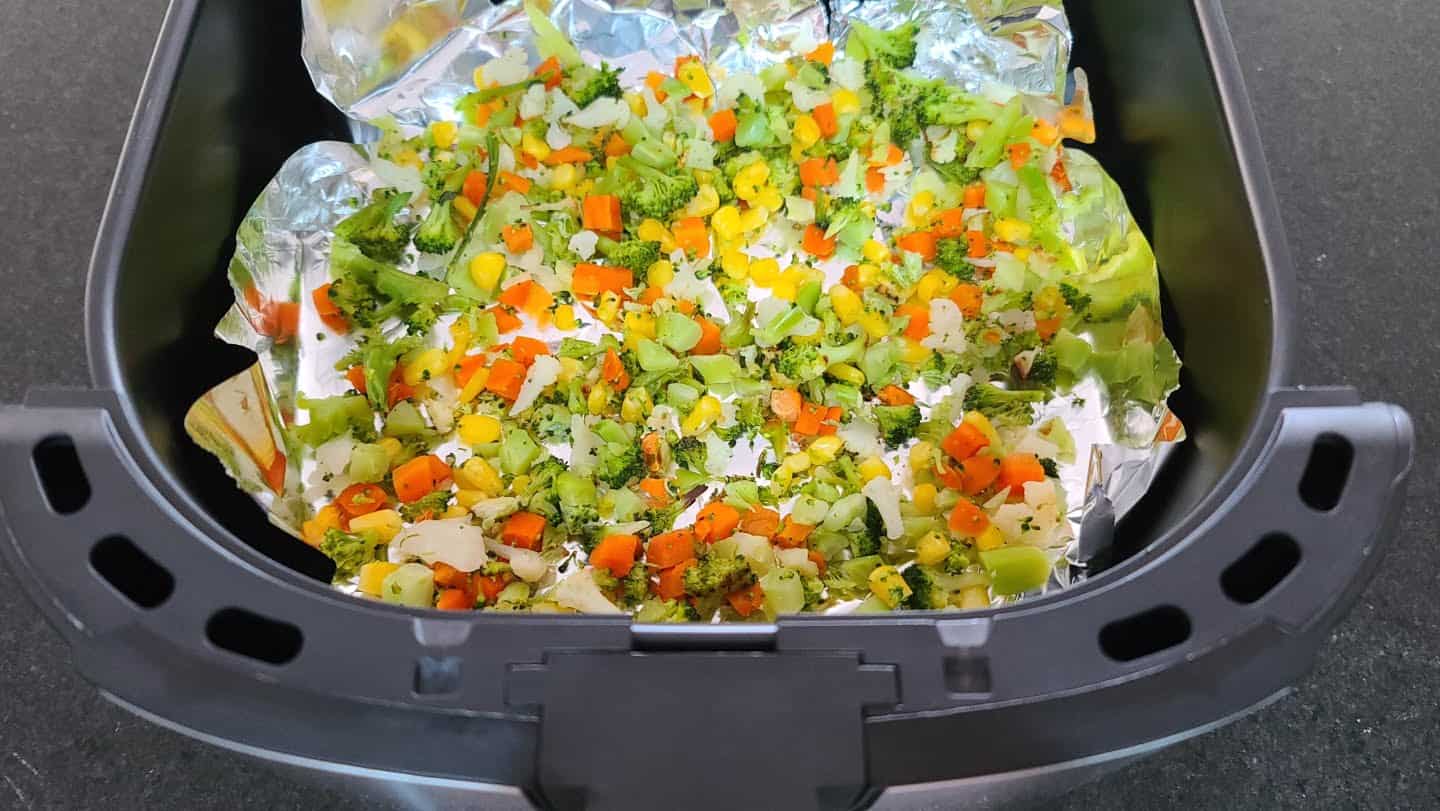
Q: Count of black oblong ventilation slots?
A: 6